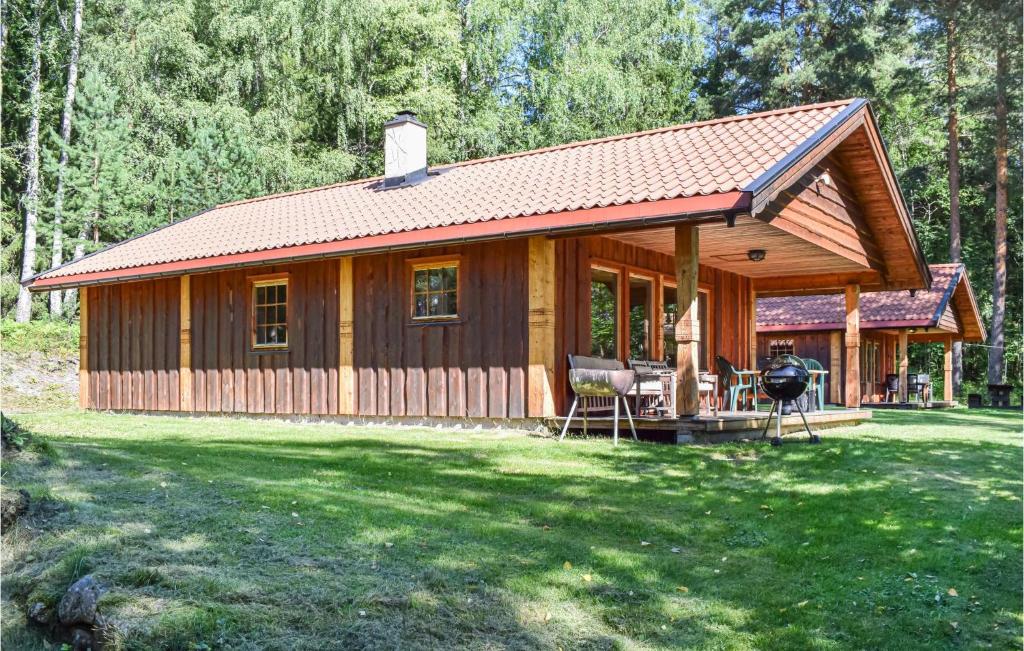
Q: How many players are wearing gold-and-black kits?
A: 0